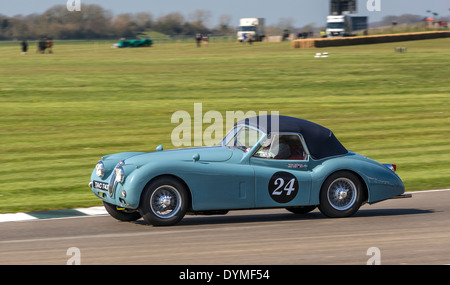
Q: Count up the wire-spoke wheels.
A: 2